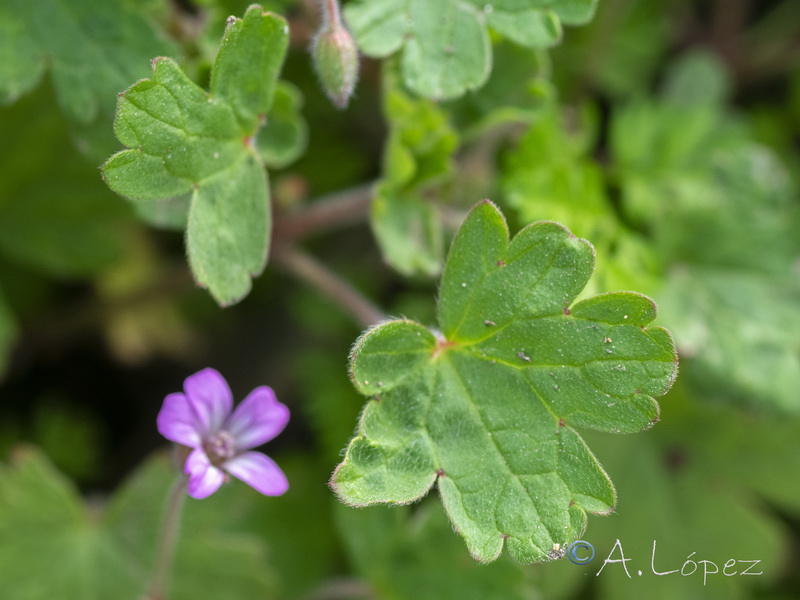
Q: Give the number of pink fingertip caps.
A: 0